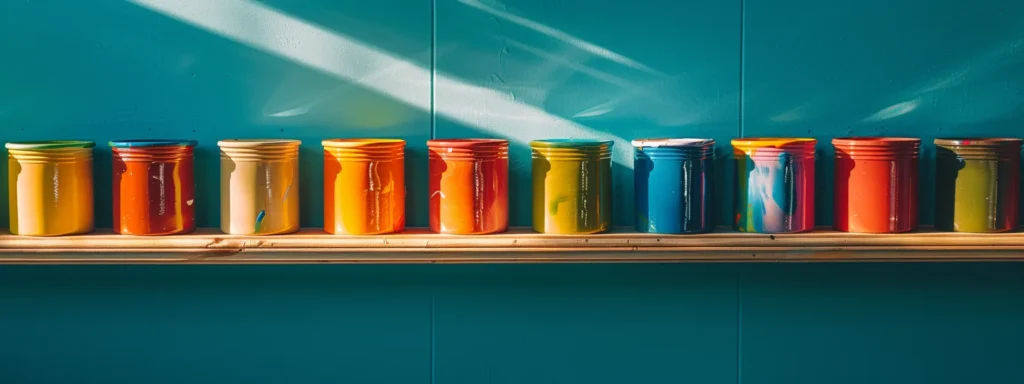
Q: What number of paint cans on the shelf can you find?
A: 10